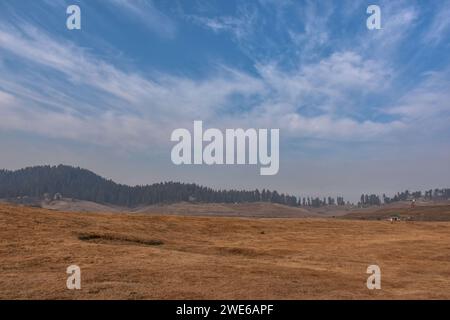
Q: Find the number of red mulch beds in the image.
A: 0